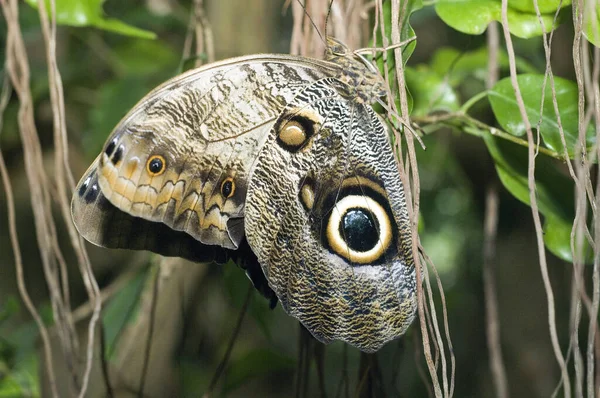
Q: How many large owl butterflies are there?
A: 1